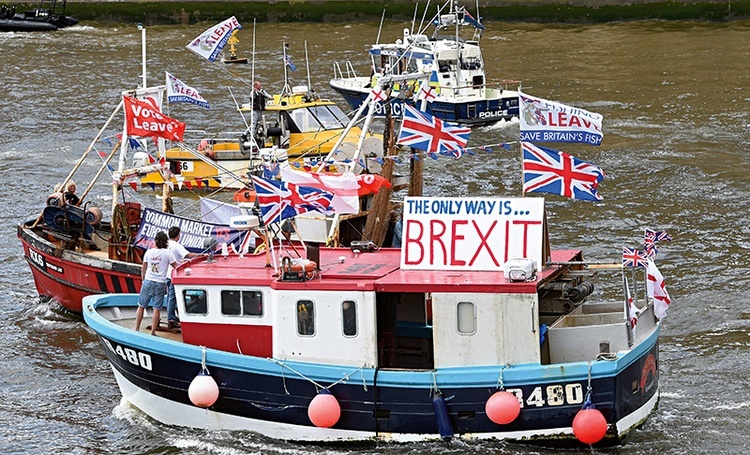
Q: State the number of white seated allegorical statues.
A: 0